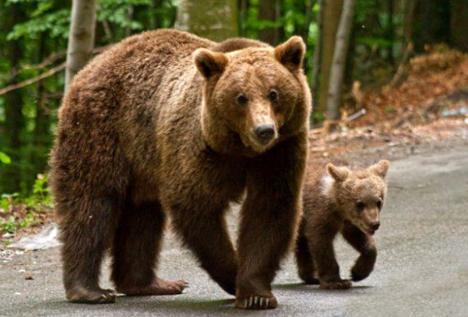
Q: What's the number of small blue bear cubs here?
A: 0